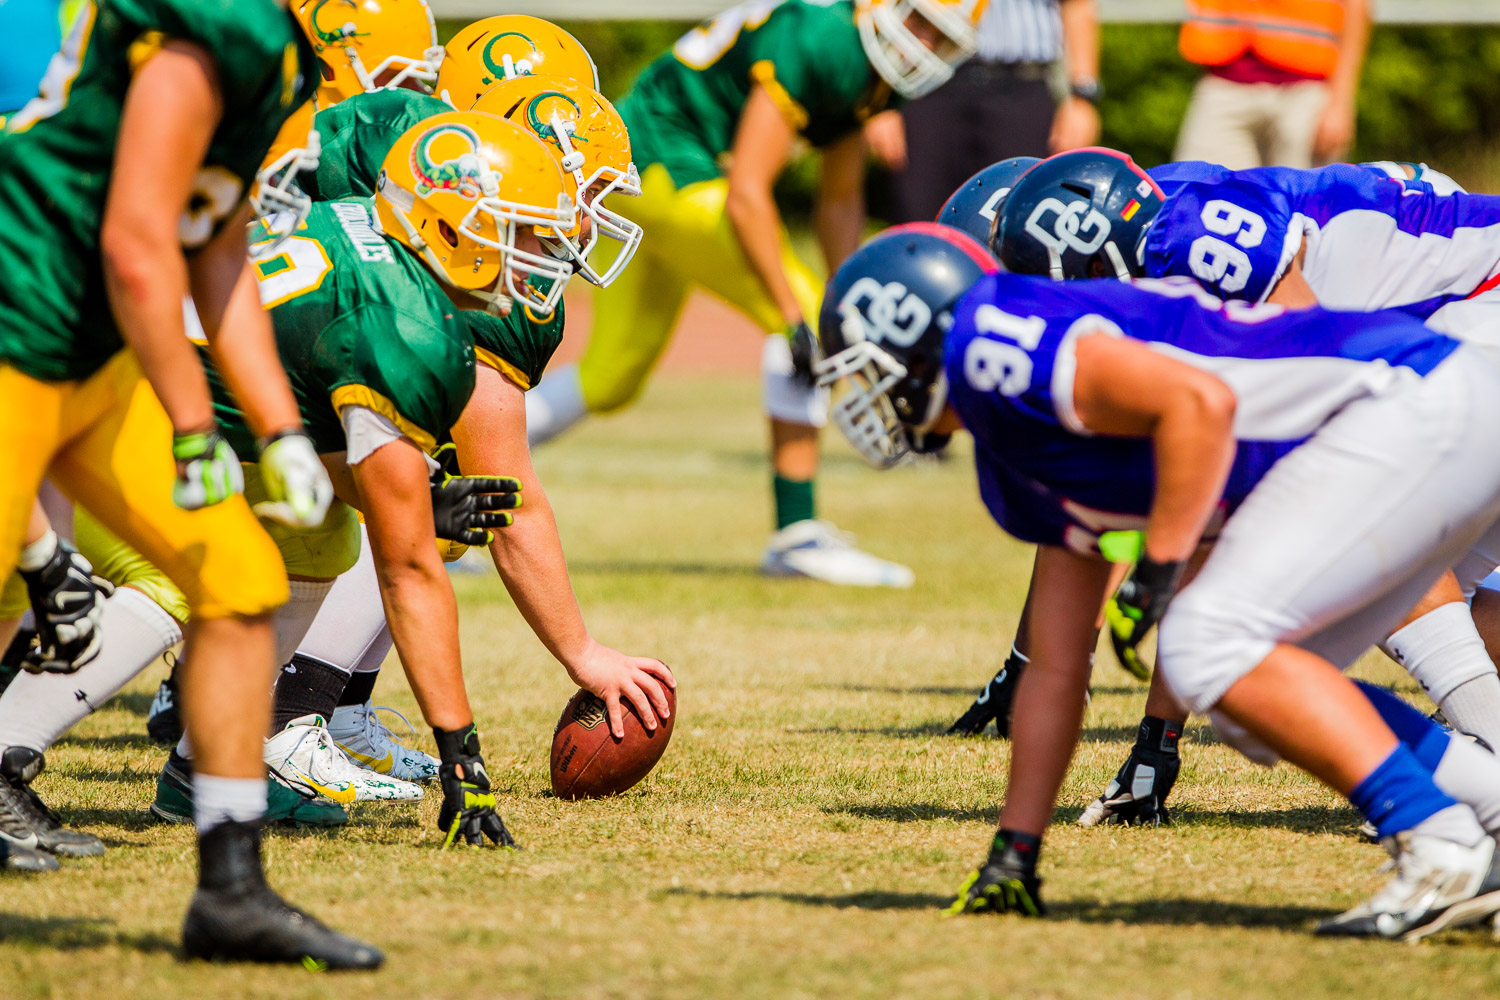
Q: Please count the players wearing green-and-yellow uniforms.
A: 7